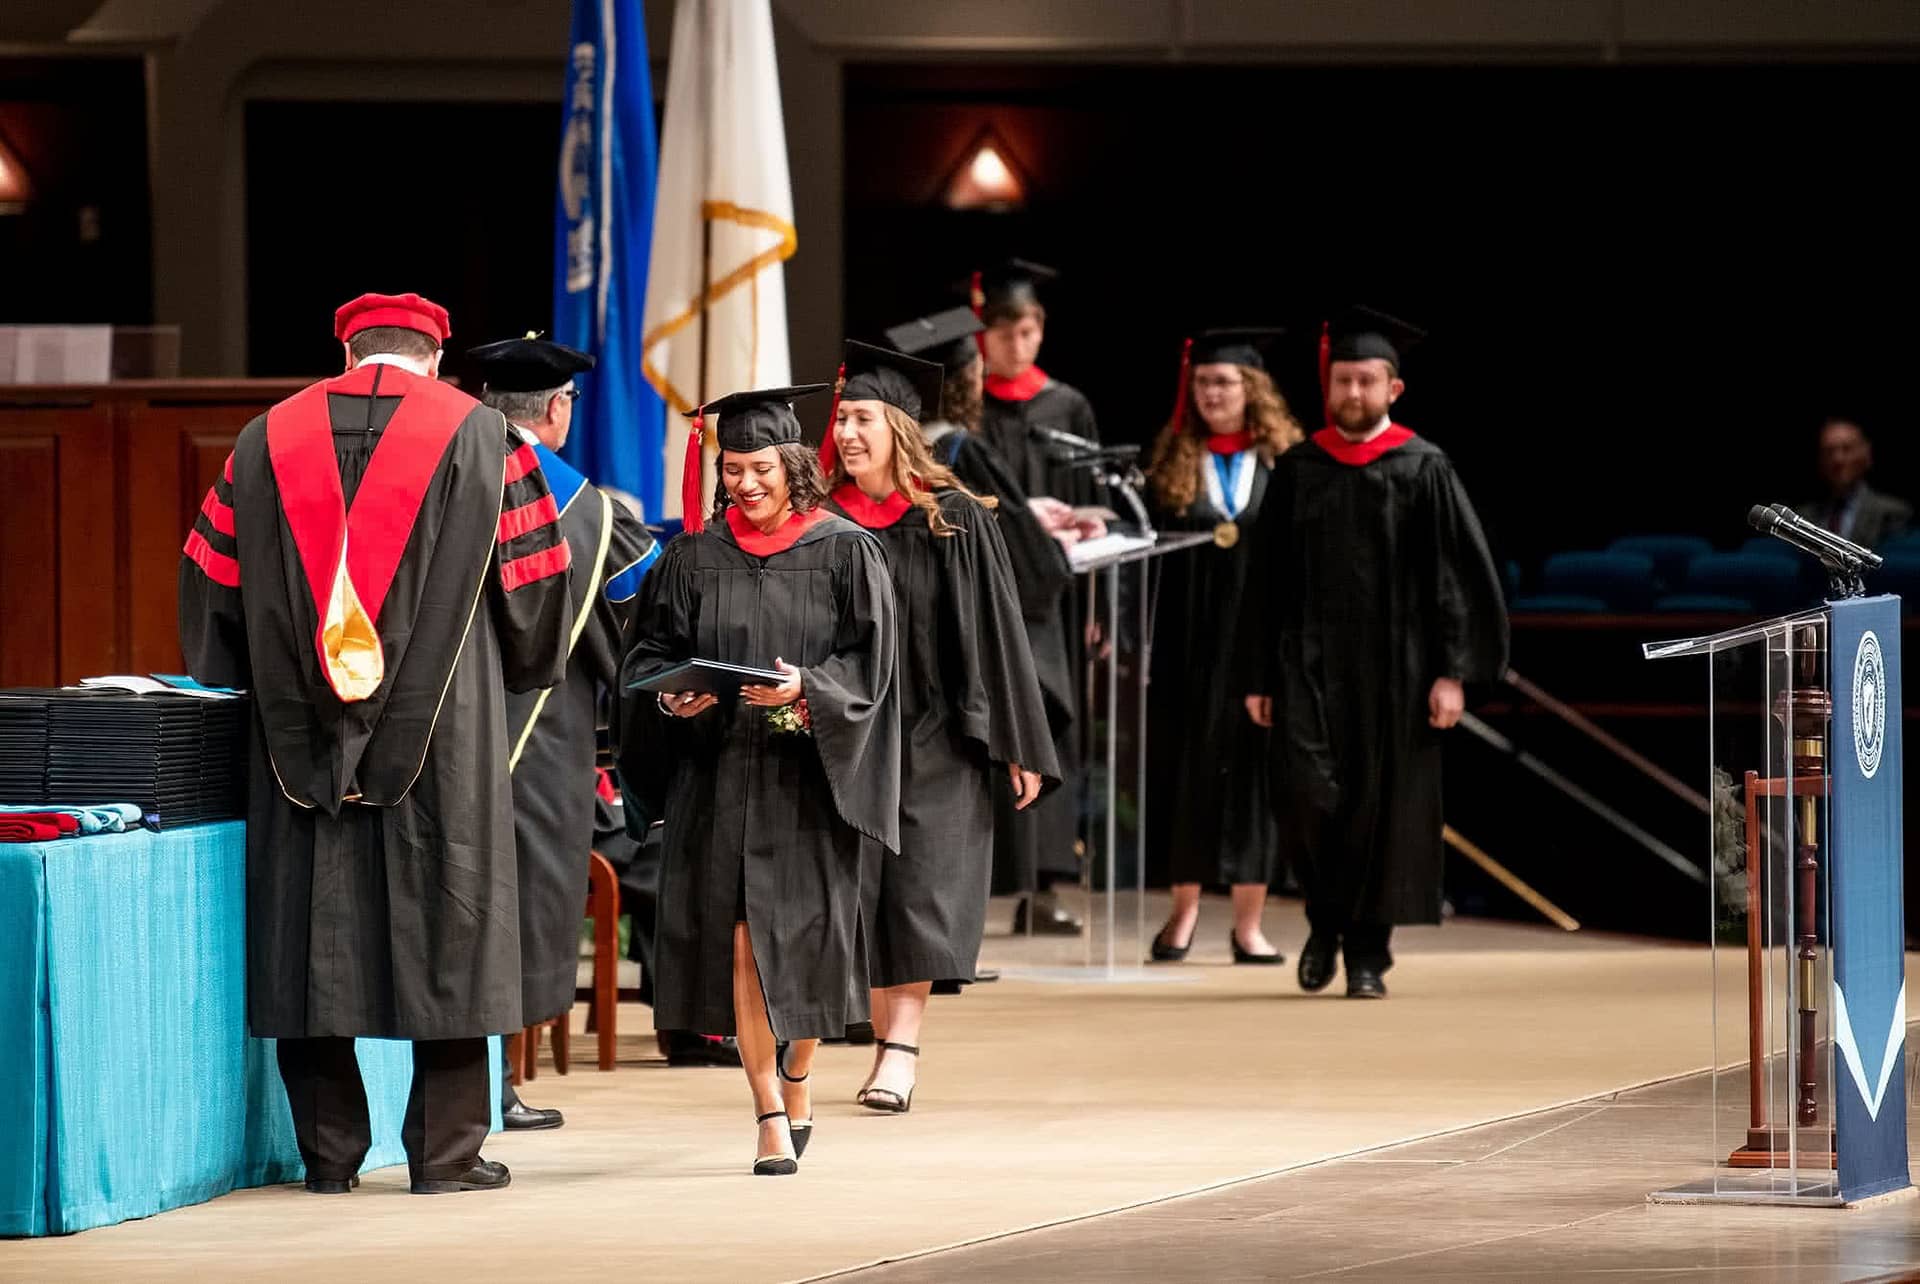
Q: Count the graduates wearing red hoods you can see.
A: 5